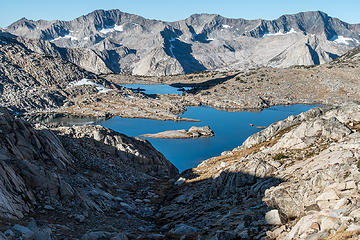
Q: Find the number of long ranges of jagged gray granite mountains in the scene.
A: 1